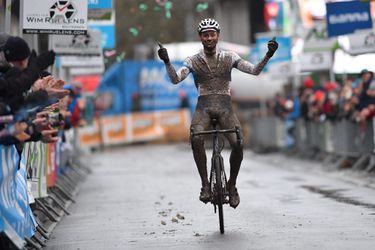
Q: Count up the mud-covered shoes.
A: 2